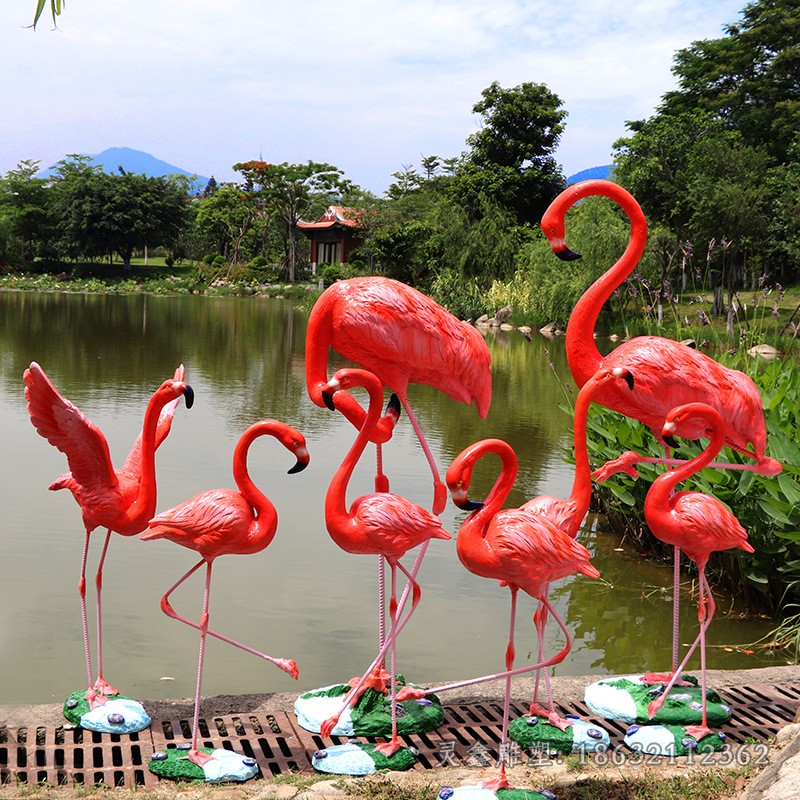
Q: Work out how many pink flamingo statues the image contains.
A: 8